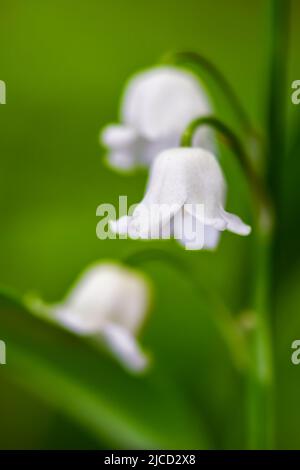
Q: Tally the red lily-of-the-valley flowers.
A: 0